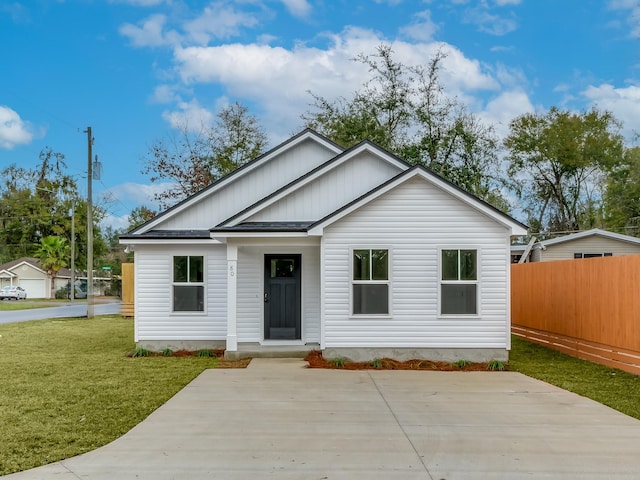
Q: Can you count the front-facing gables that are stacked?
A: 3